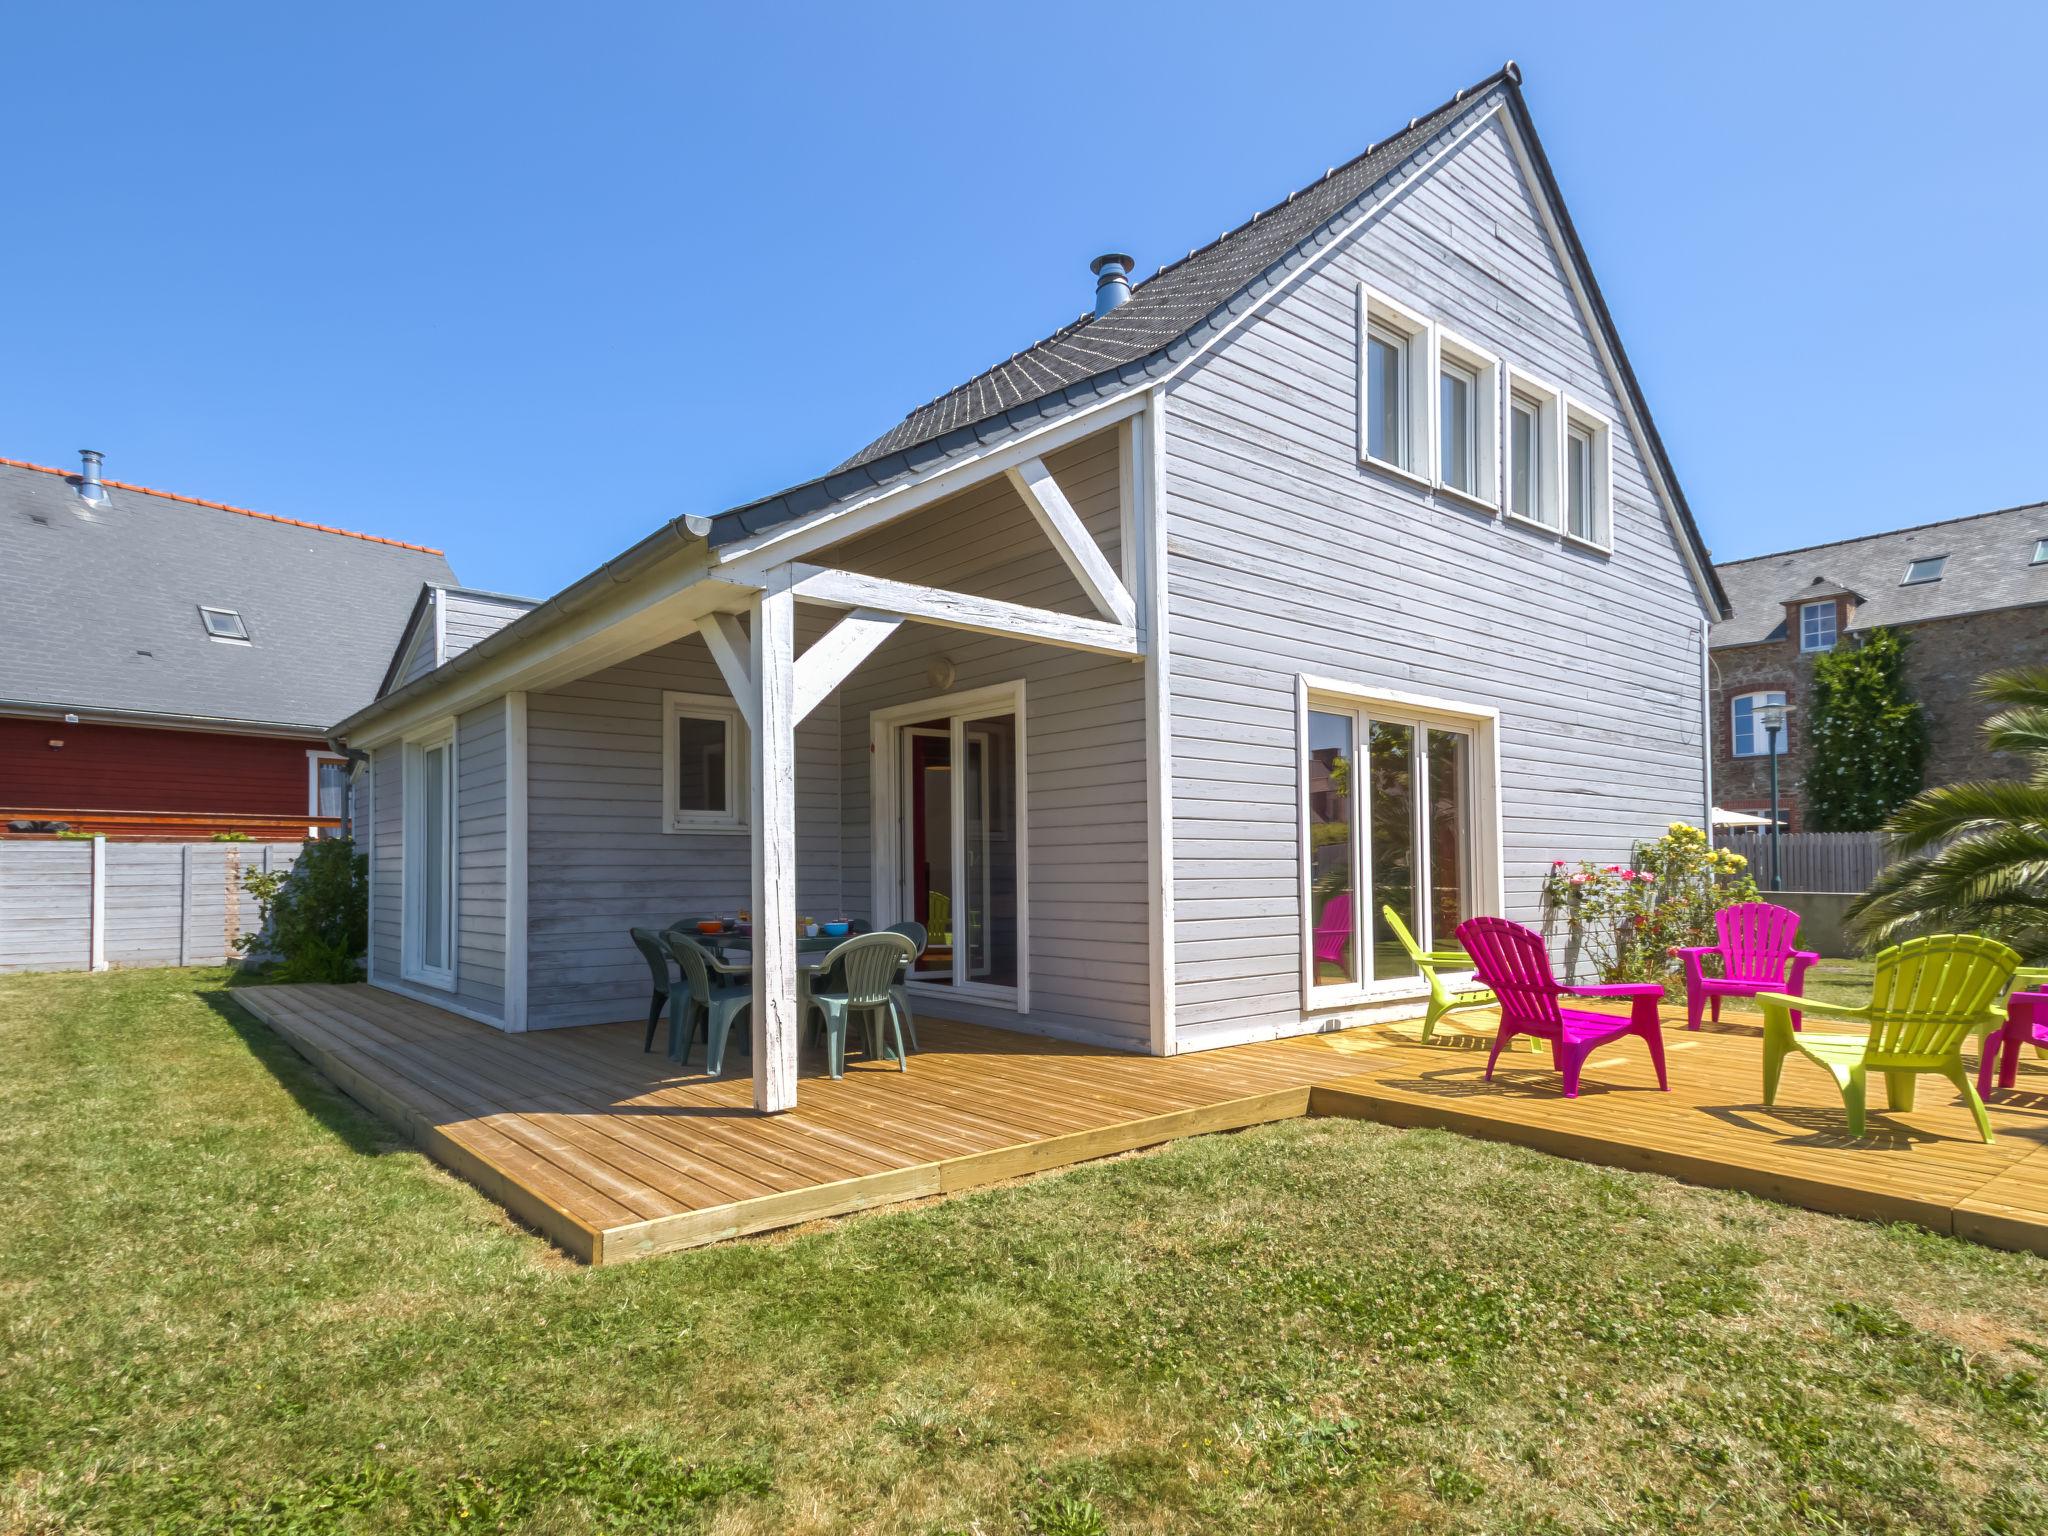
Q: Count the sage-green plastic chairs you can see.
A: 6